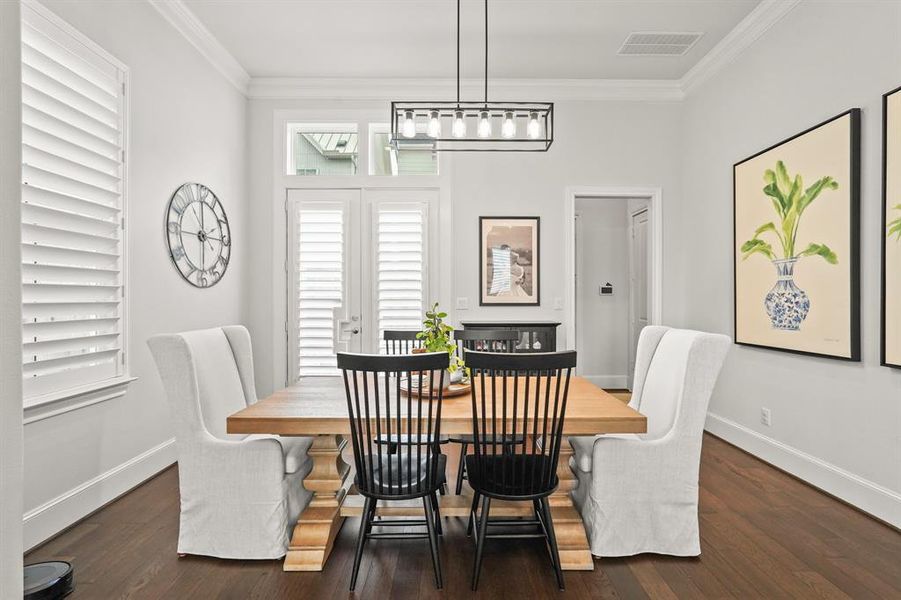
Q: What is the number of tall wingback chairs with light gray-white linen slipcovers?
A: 2